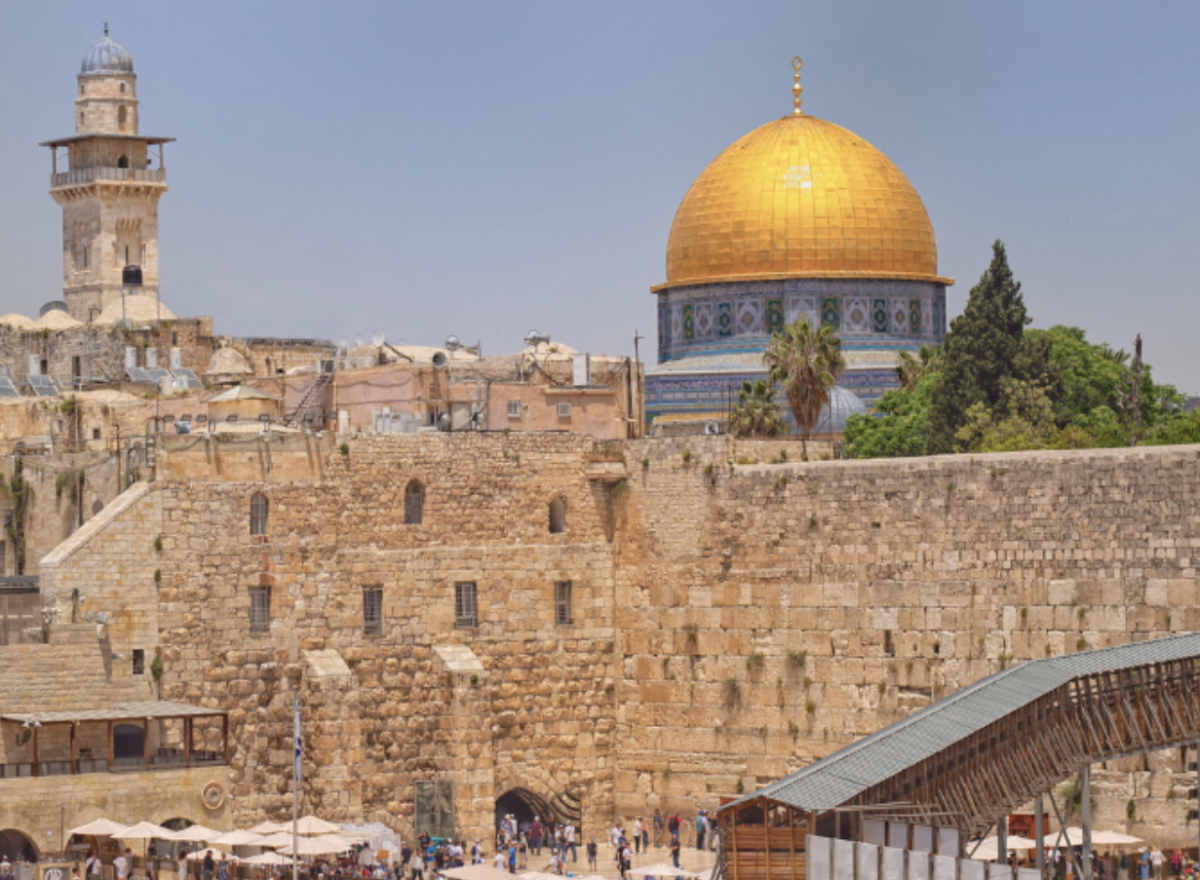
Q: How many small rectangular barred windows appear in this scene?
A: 4